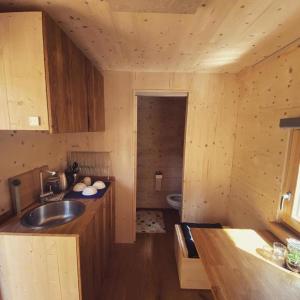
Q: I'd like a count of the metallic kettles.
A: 1